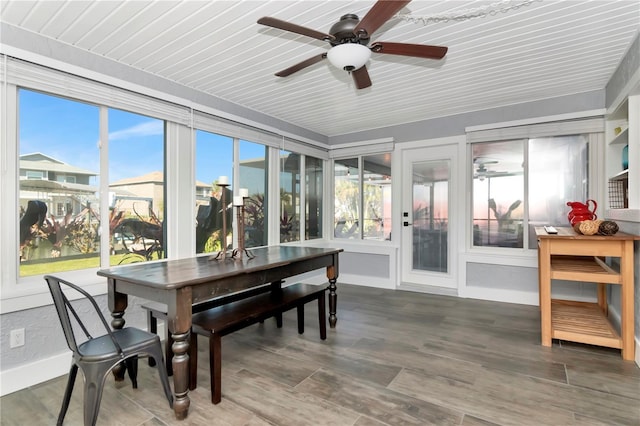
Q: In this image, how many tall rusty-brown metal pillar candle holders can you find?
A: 3